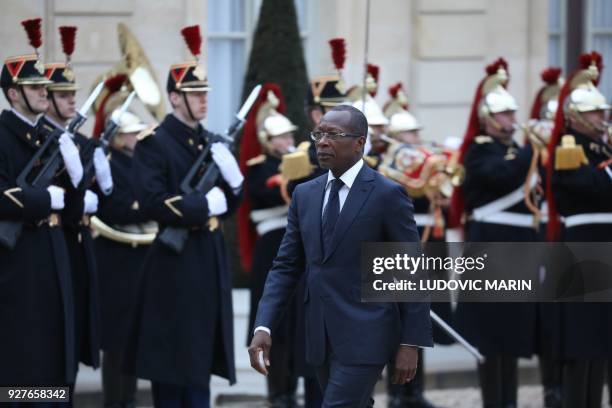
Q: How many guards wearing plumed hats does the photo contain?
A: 11